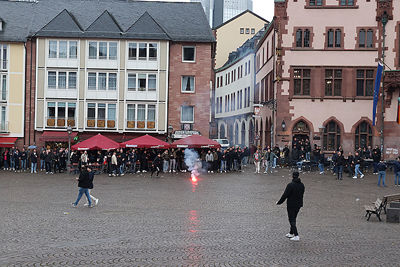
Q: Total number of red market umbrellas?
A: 3